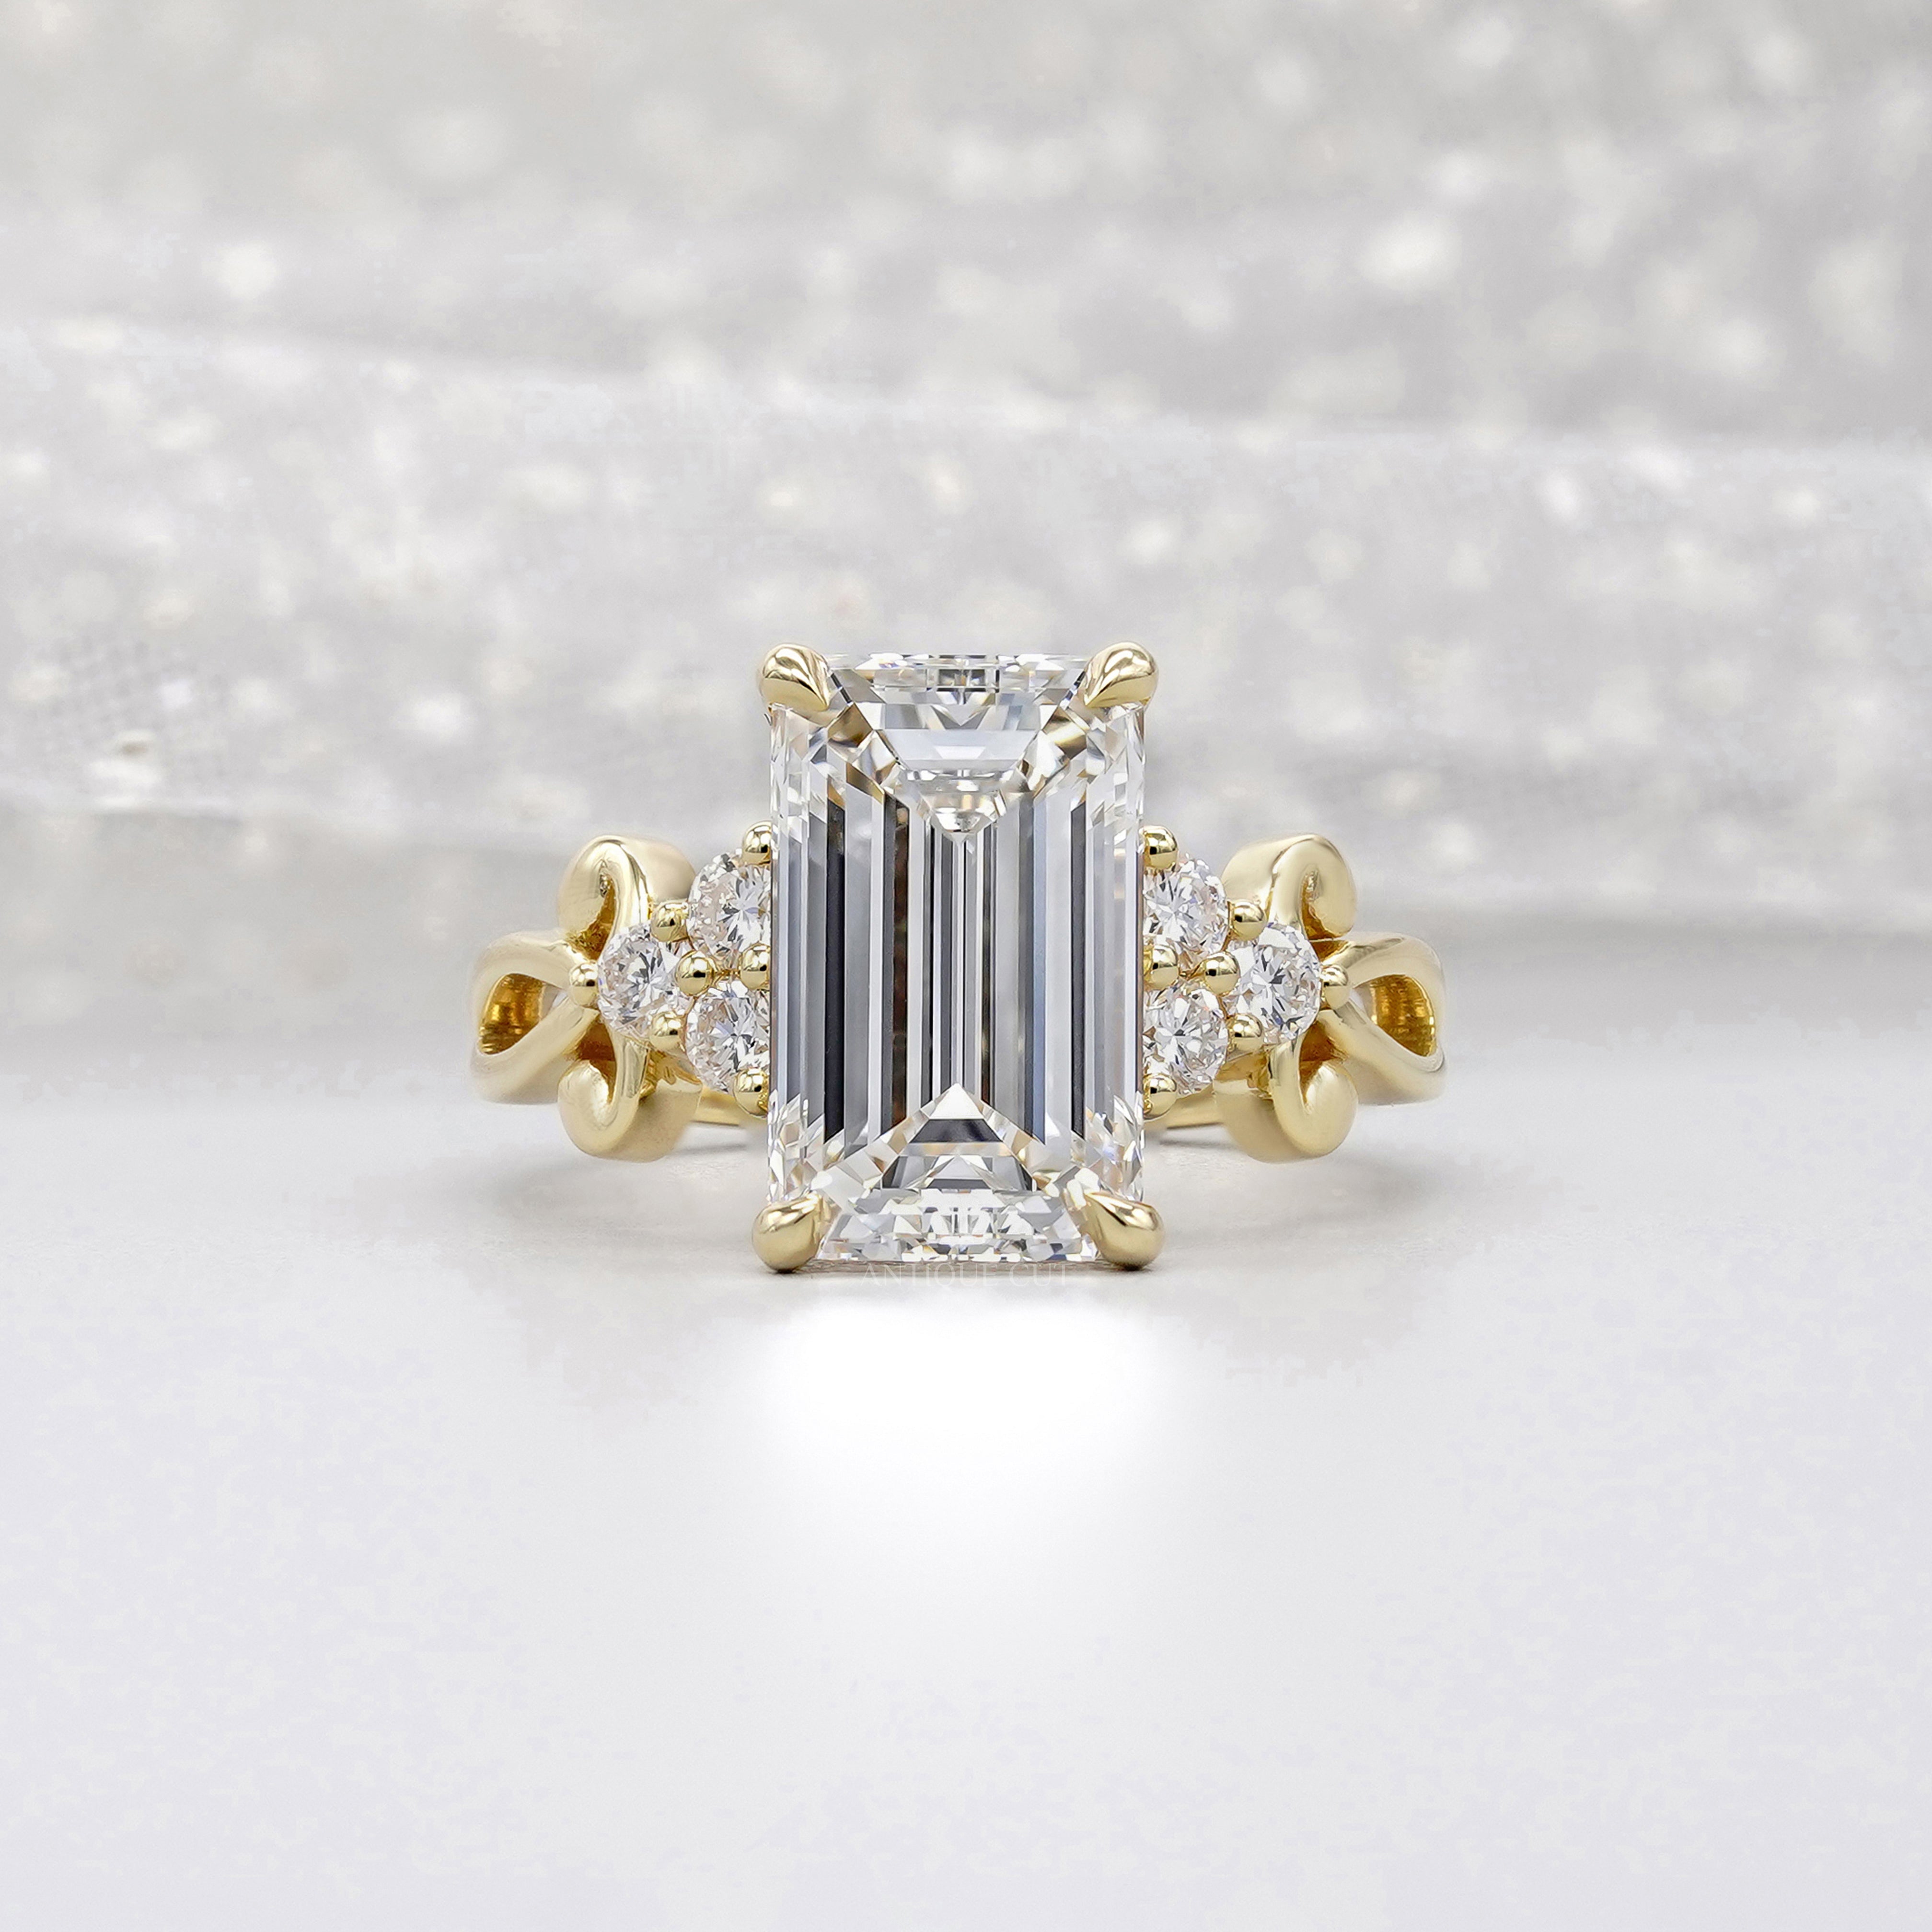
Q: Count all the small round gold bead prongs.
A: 14